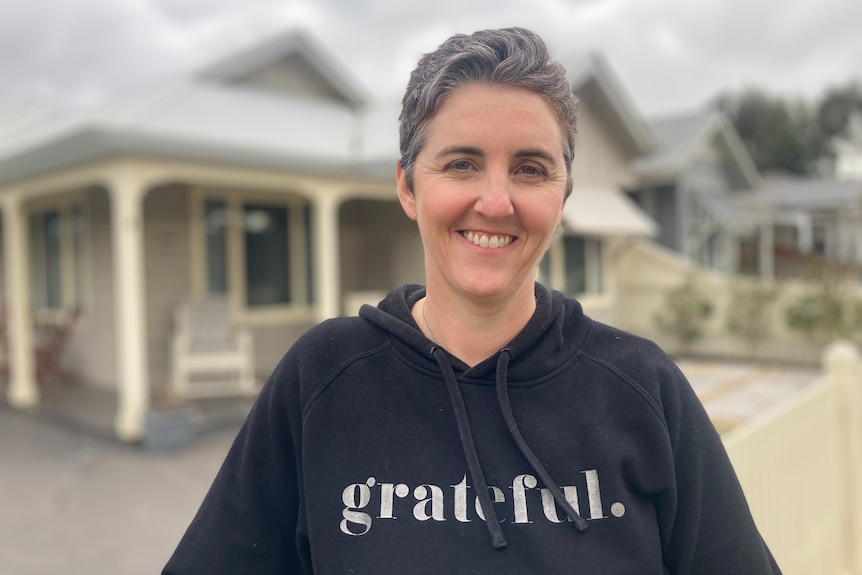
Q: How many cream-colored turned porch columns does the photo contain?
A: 3